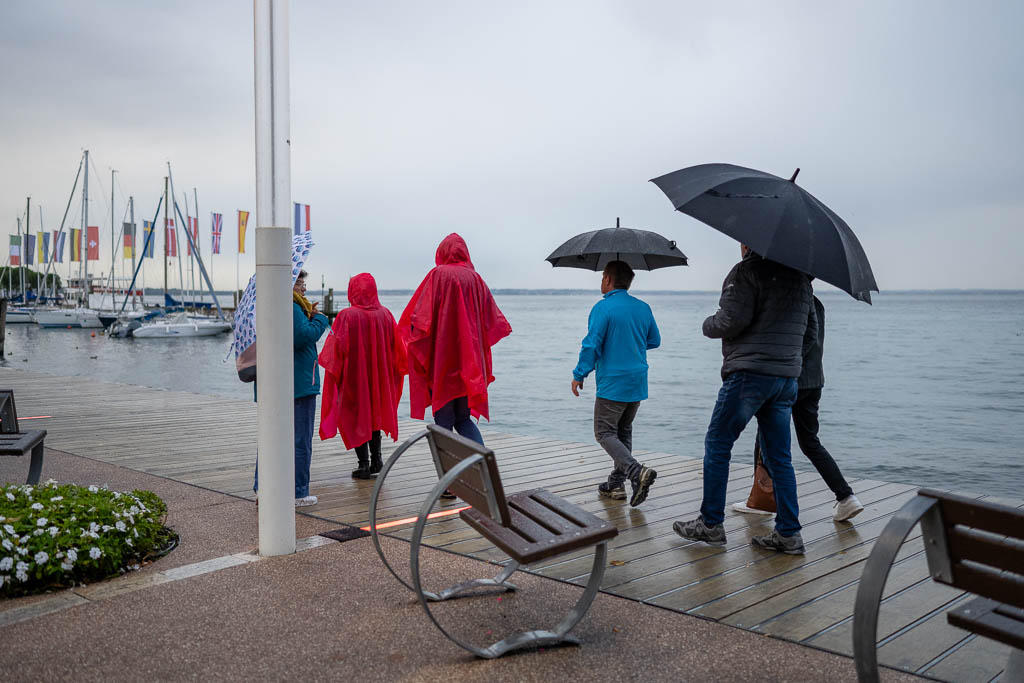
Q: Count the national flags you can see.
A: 13